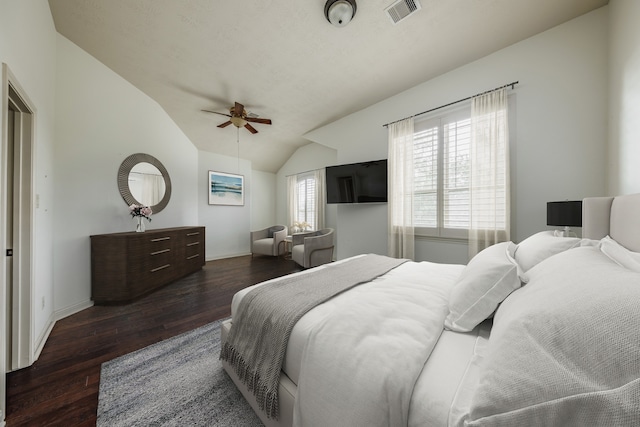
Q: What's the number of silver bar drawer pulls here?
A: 6